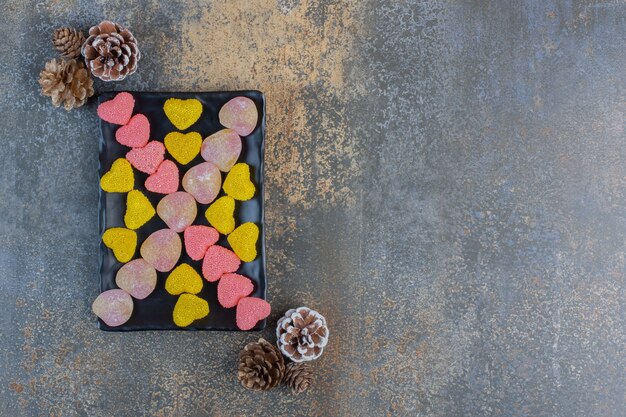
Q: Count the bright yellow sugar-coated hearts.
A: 10